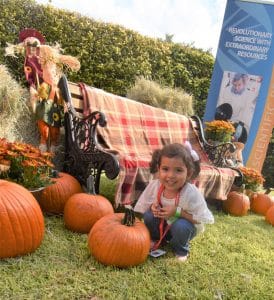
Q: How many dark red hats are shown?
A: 1